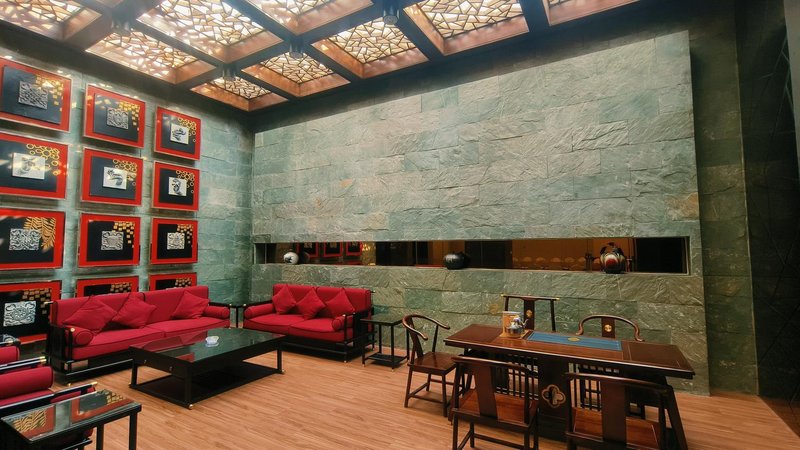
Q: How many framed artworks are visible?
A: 12